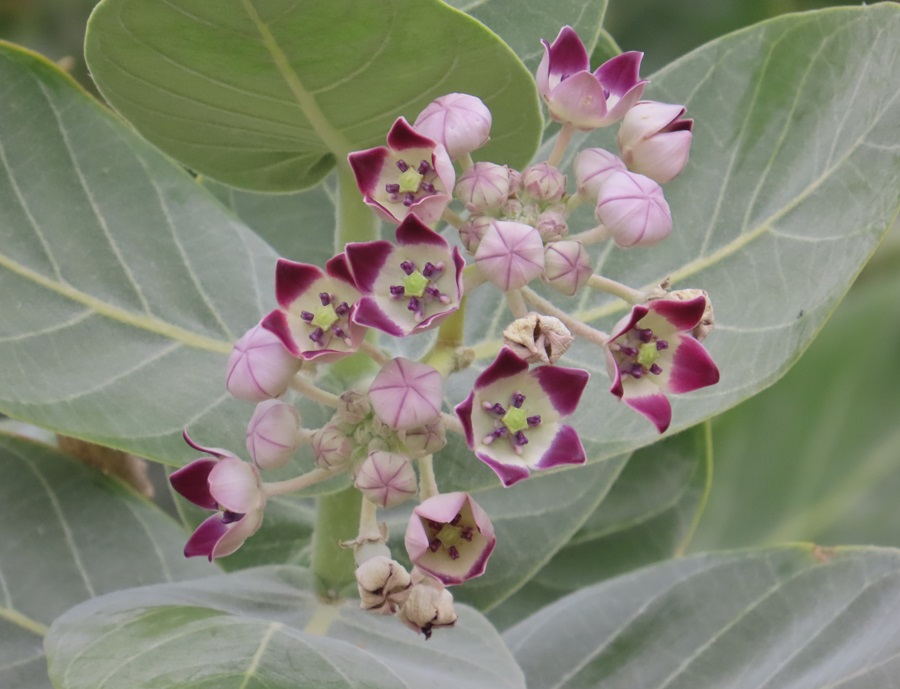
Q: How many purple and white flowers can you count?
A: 8